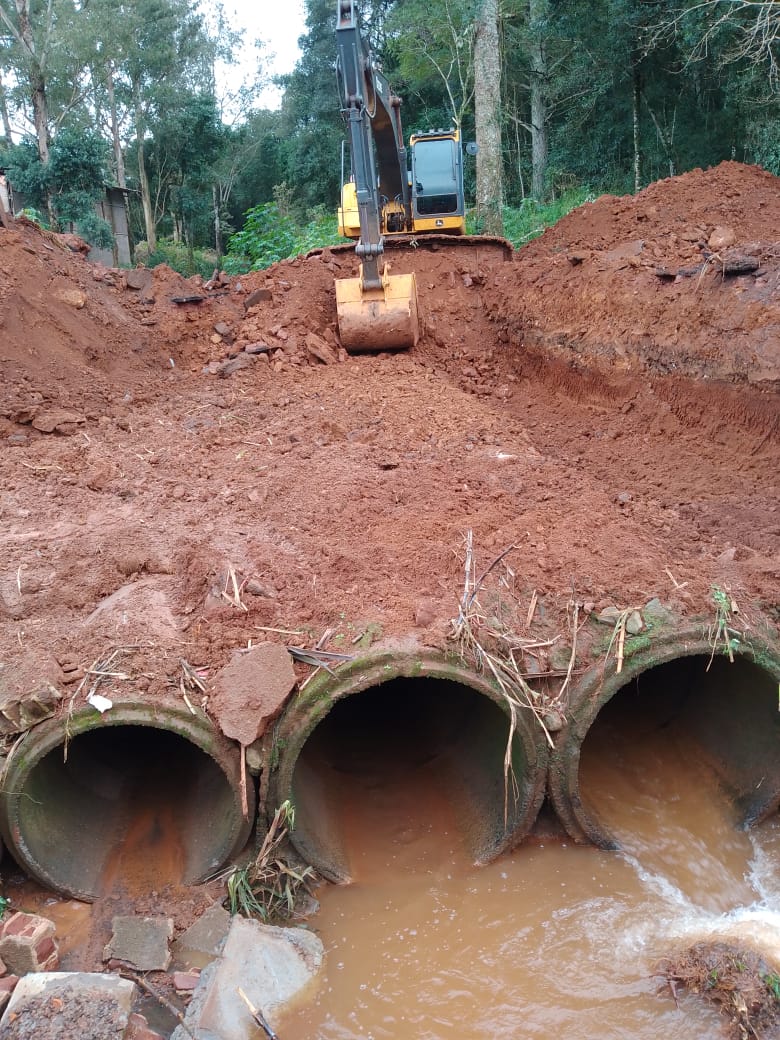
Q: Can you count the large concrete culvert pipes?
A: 3